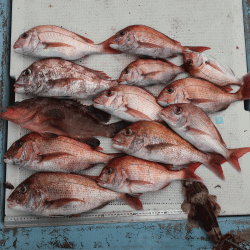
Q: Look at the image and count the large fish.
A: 13